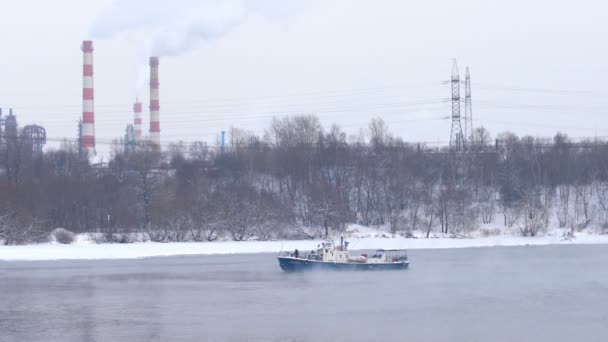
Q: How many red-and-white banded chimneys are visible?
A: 3